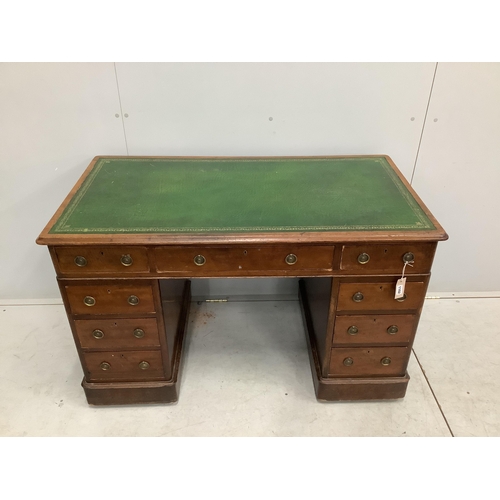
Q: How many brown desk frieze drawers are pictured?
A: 3